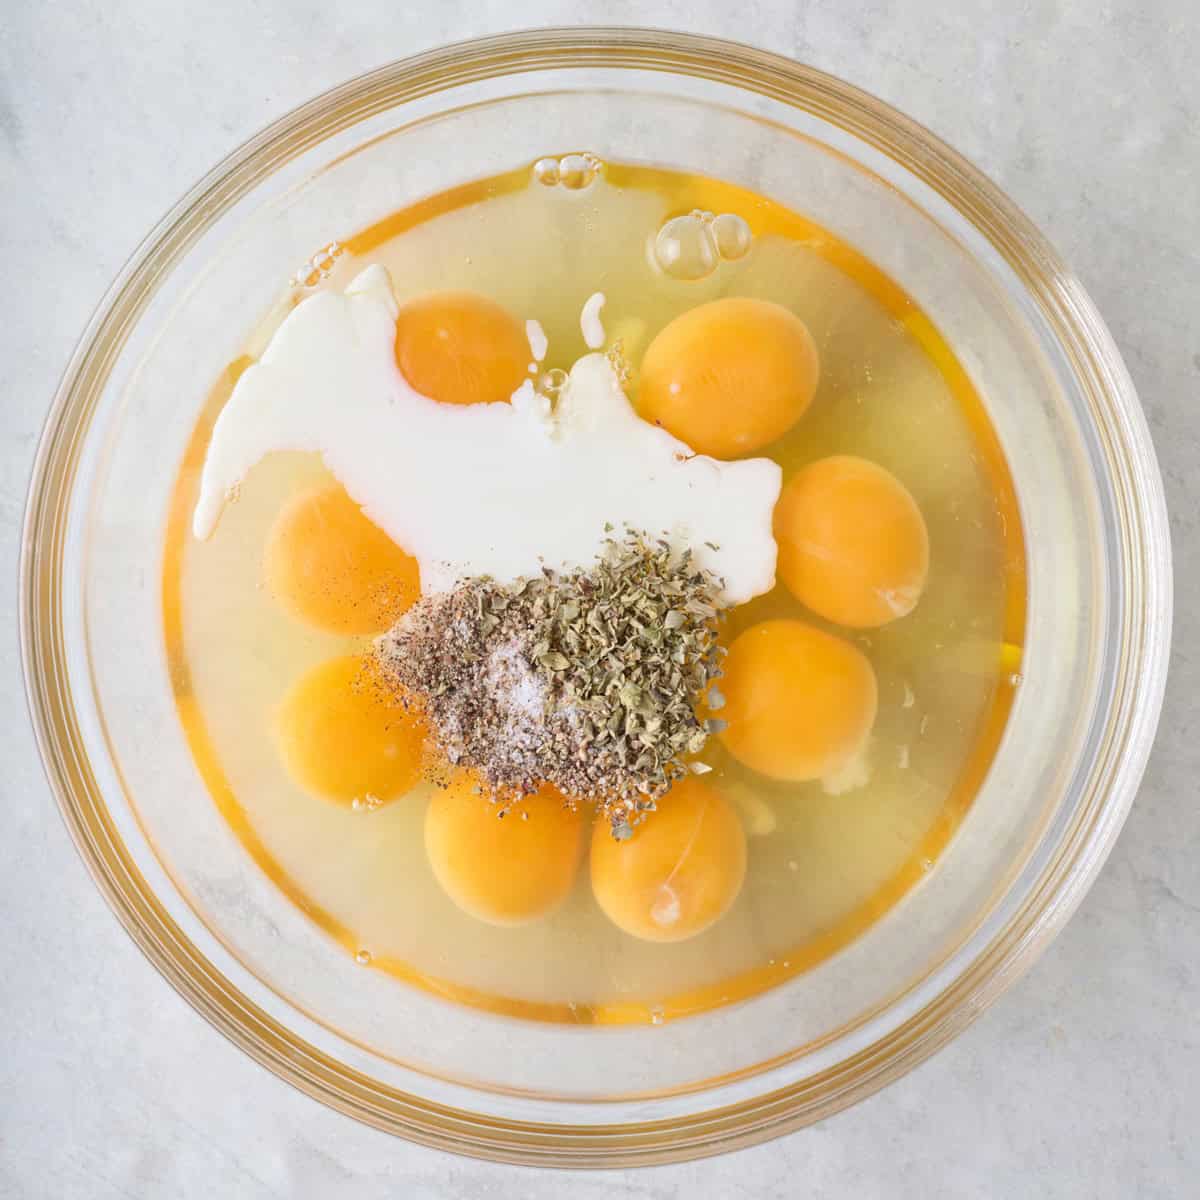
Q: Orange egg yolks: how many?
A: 8